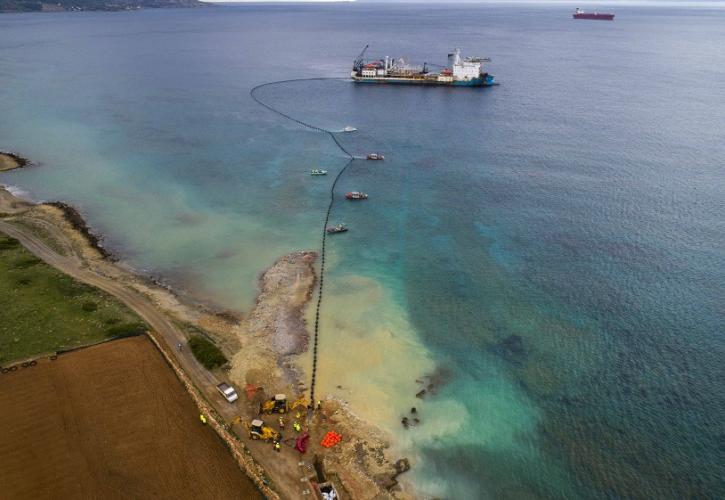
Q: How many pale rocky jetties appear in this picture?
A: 1